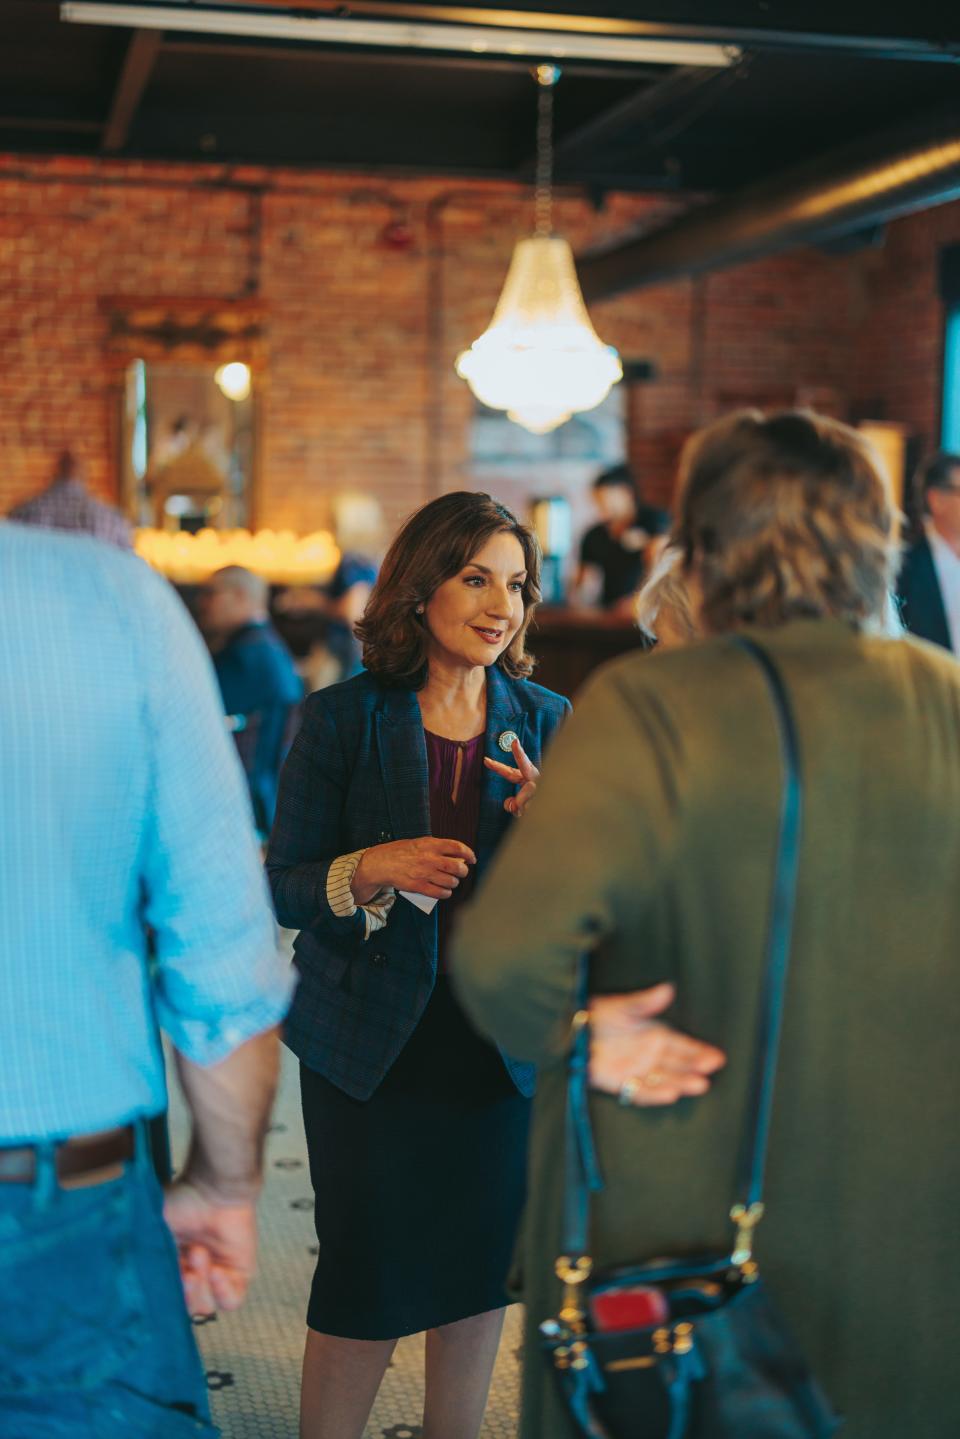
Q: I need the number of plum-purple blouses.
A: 1